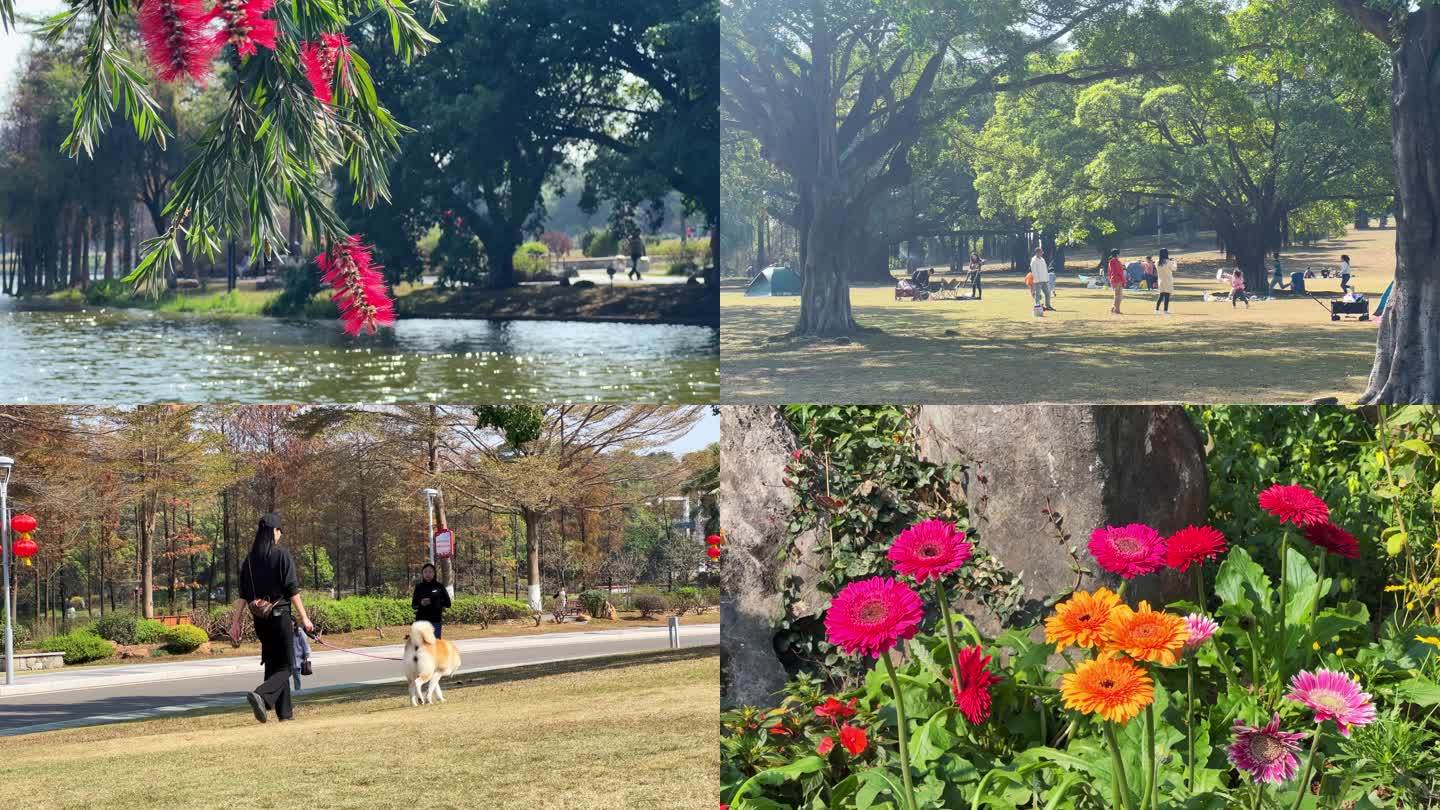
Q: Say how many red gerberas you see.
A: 4